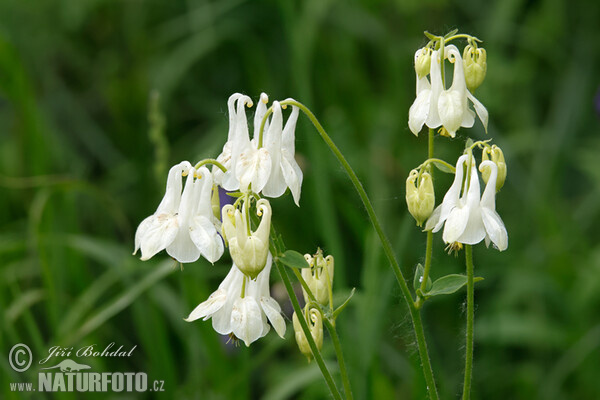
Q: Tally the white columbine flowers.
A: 5